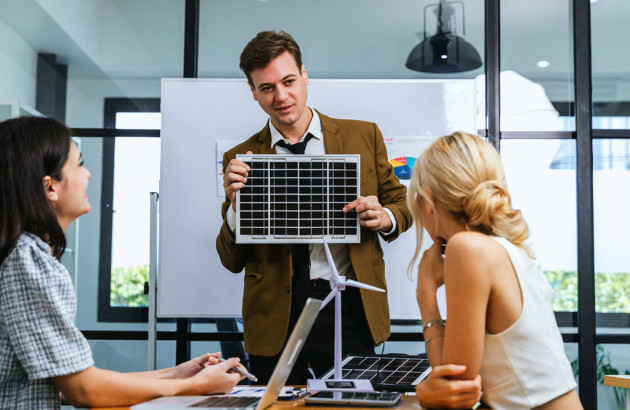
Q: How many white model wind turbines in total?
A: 1